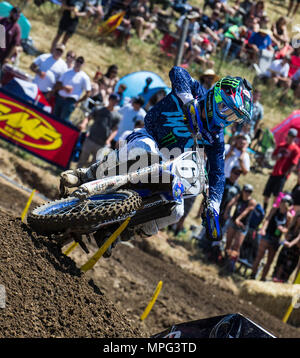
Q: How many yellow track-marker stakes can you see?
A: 5